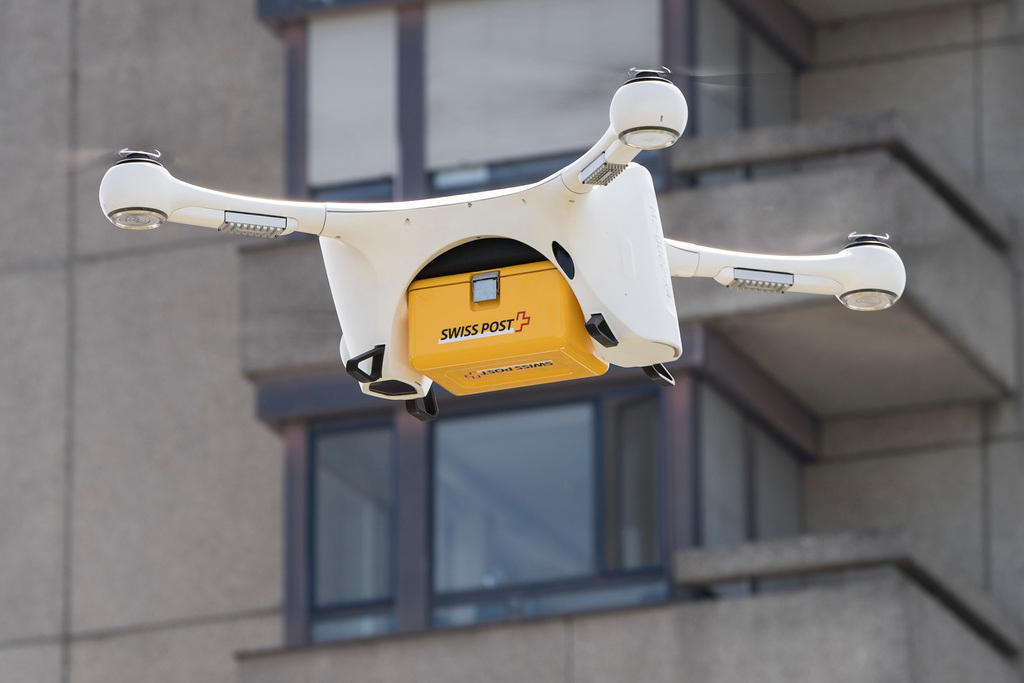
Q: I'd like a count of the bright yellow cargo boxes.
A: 1